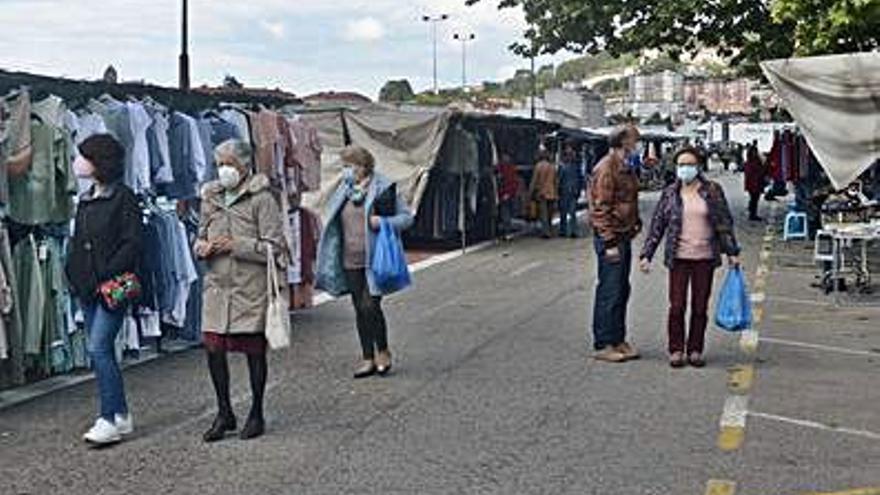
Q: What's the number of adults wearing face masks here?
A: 5